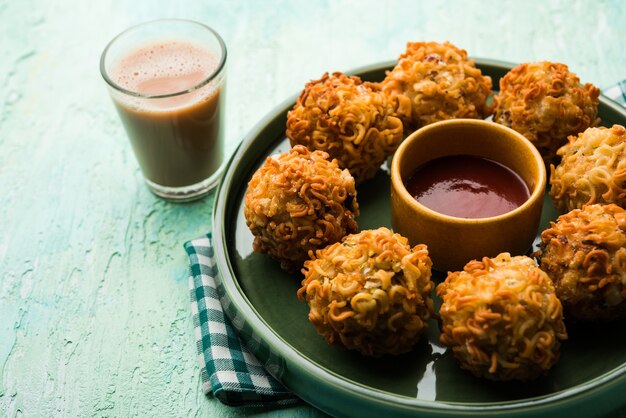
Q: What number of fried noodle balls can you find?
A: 8